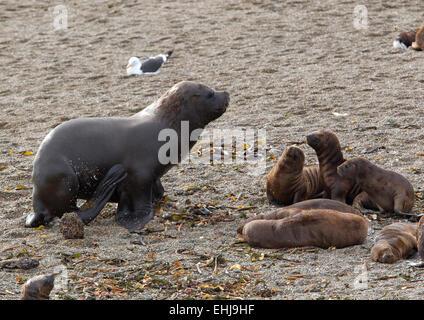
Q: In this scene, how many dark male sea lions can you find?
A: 1